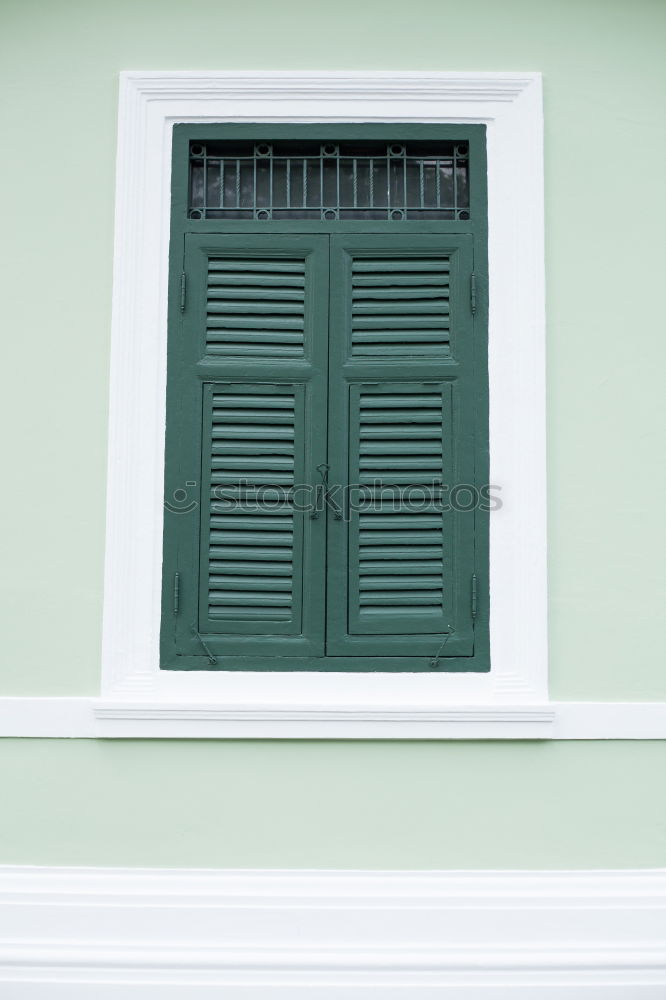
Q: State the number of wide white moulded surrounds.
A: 1